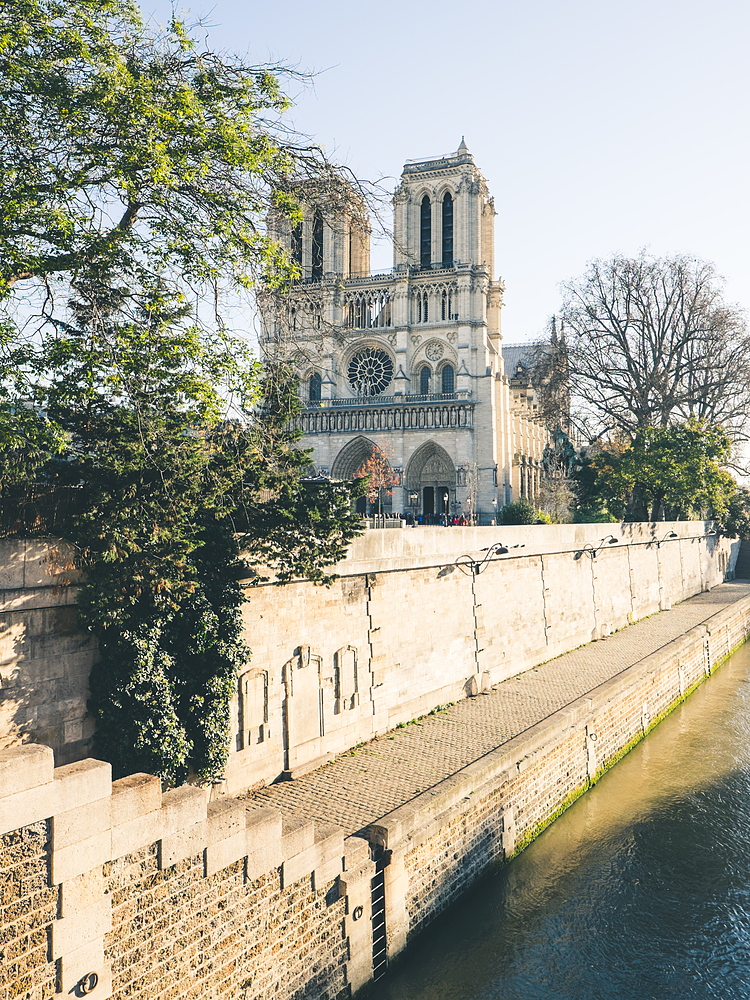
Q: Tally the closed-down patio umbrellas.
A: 0